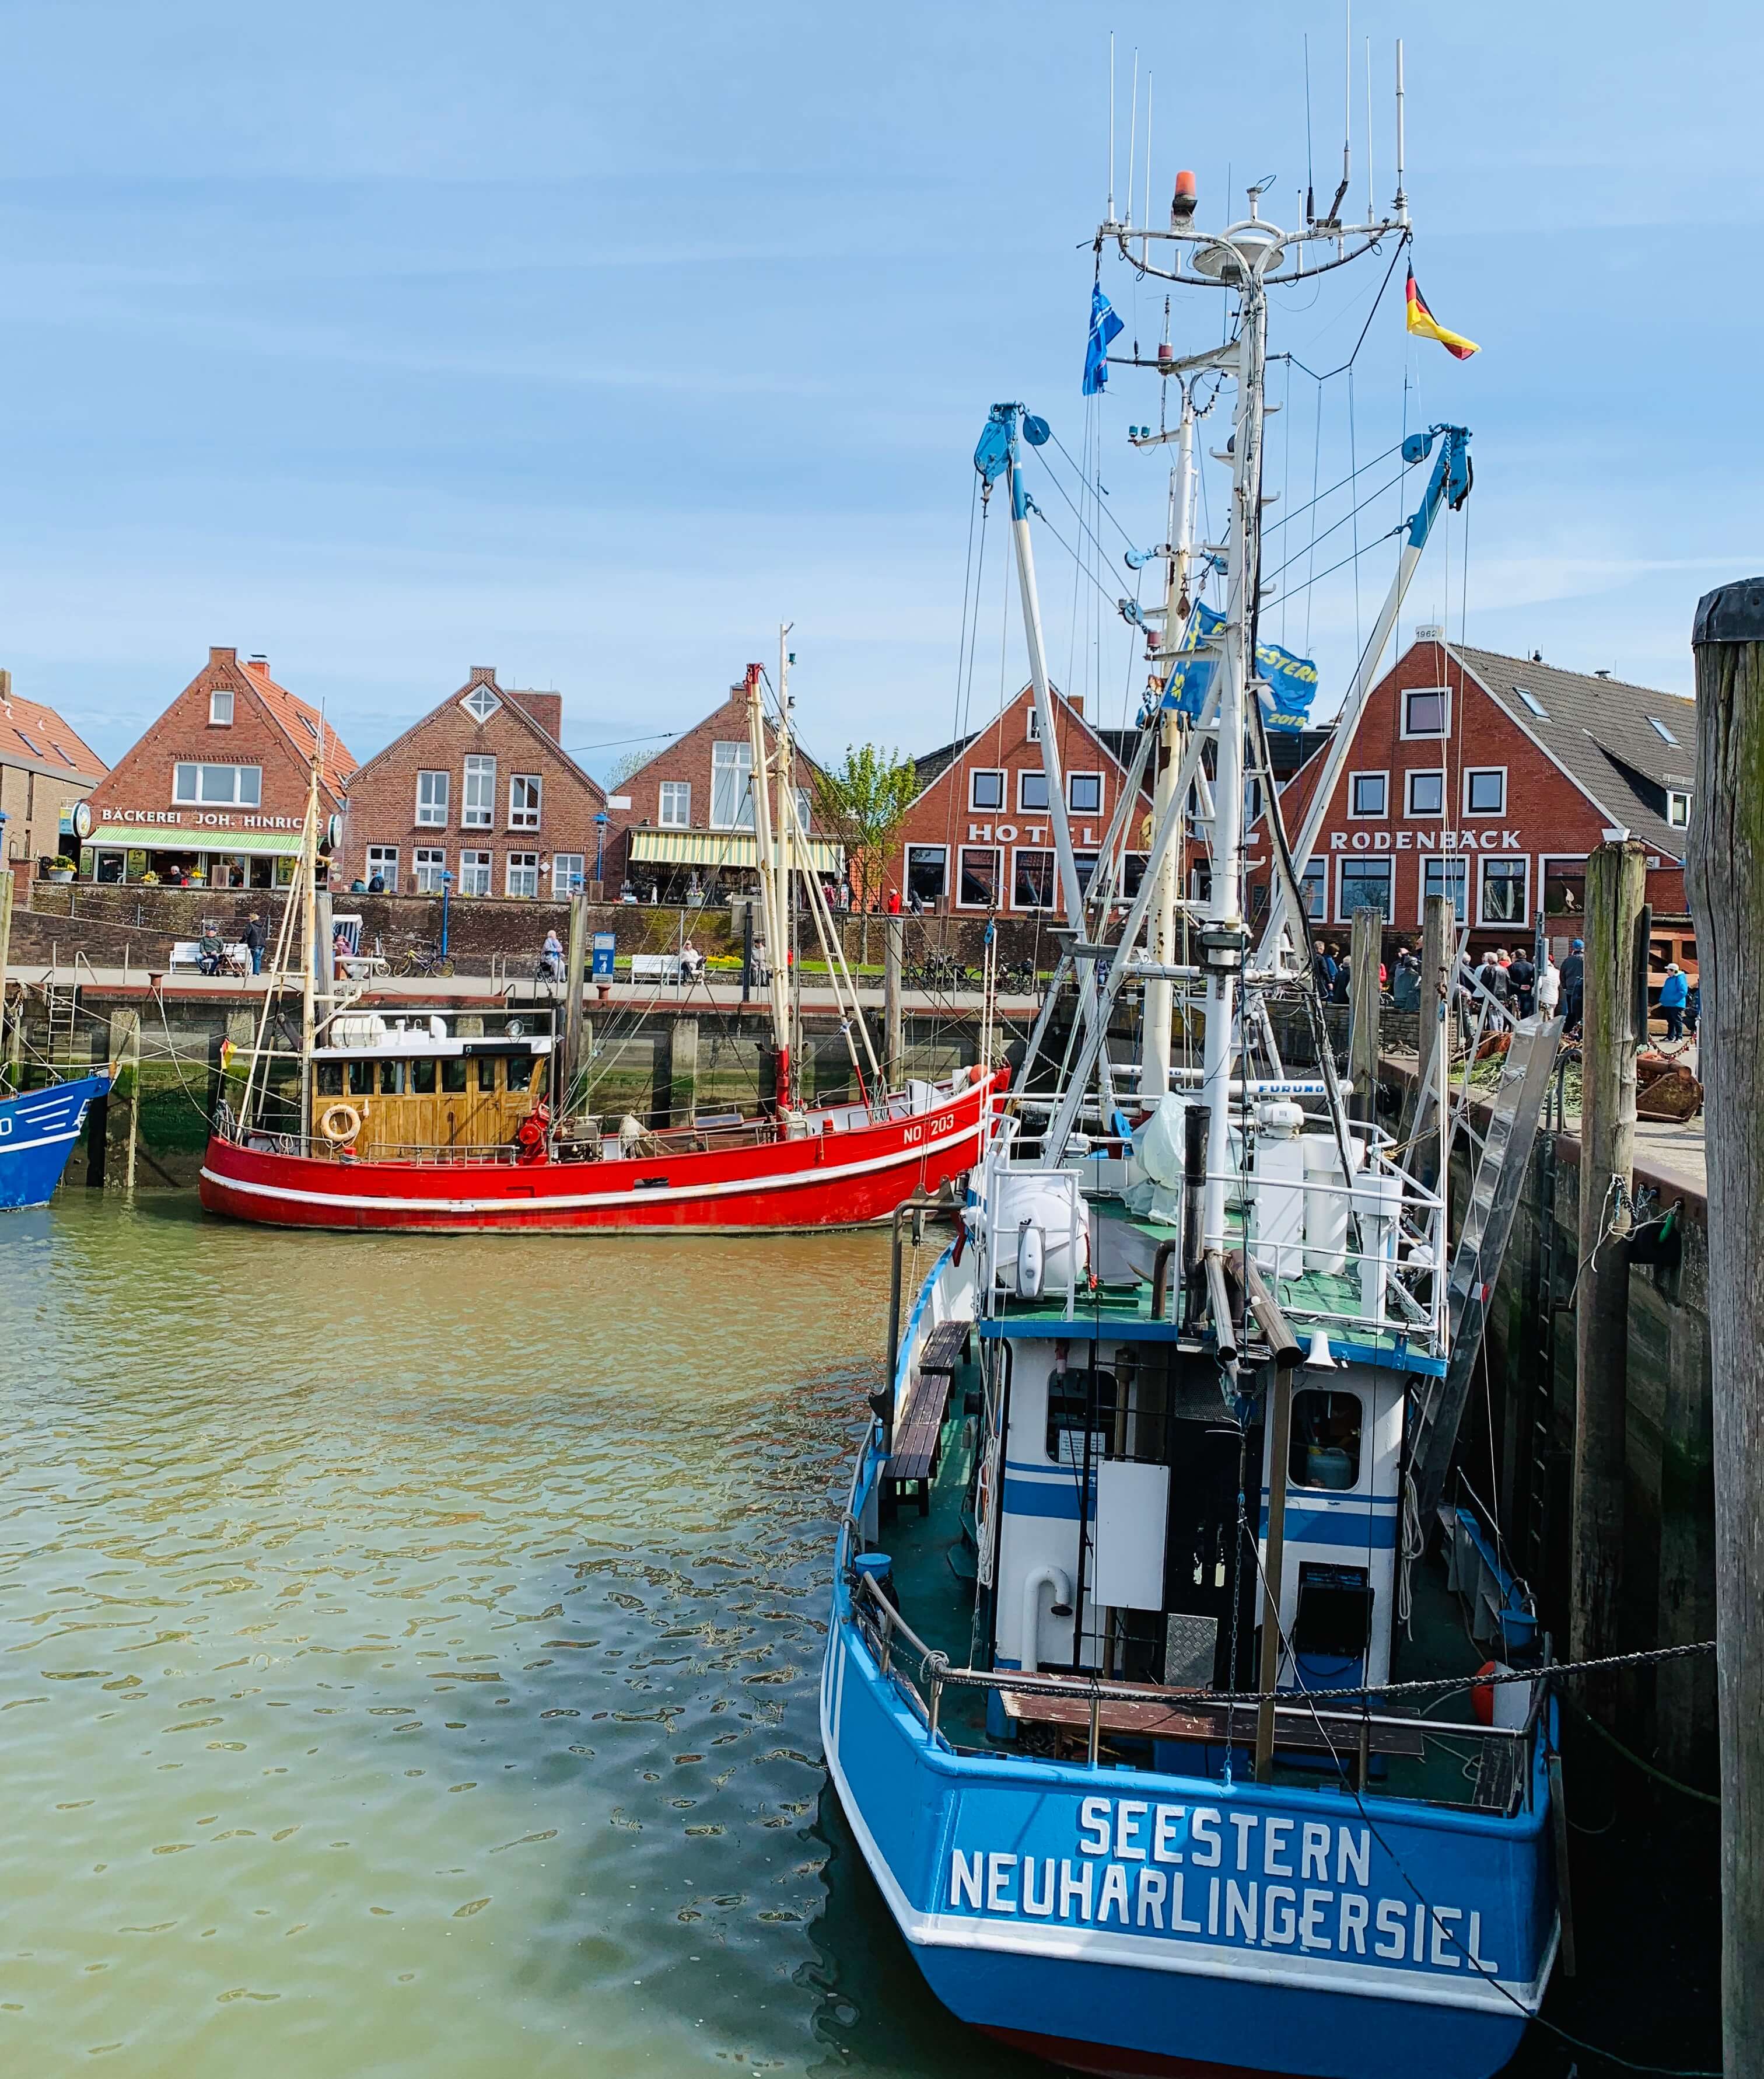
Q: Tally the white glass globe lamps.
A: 0